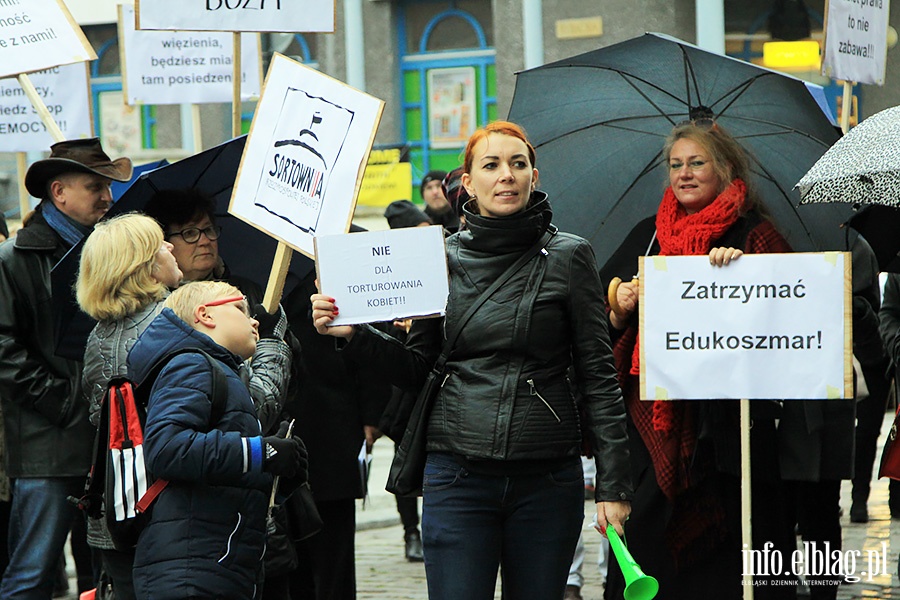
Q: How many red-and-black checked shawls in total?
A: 1